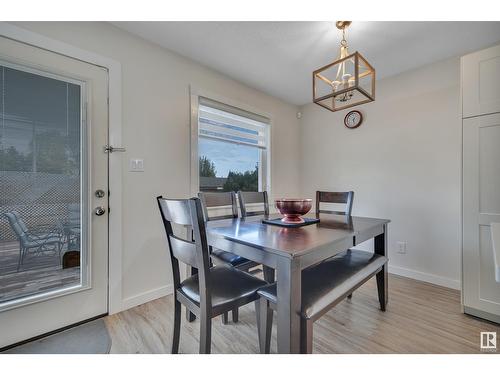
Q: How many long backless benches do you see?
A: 1